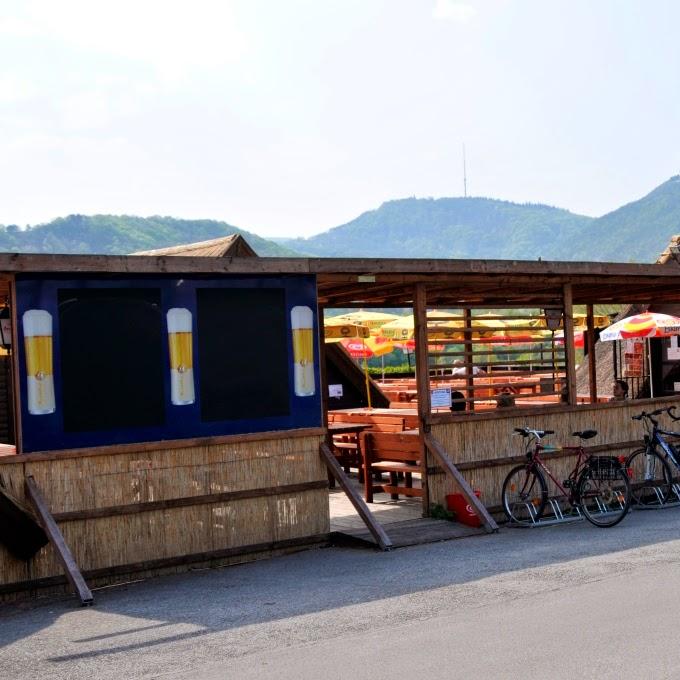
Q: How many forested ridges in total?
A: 3